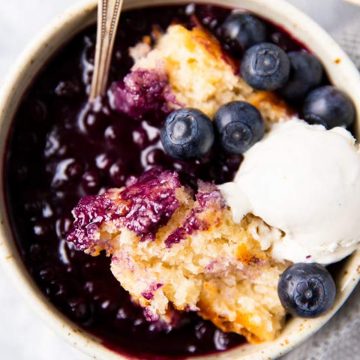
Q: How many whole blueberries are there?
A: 7